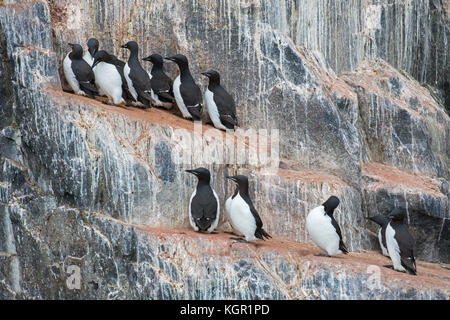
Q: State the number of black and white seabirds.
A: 12